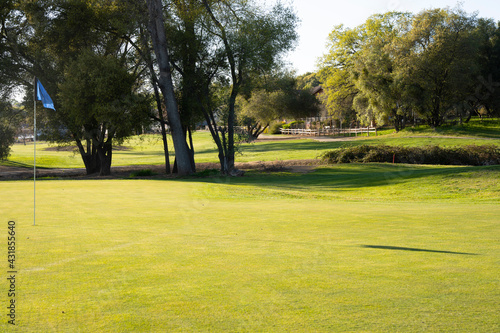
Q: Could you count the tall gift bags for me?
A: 0